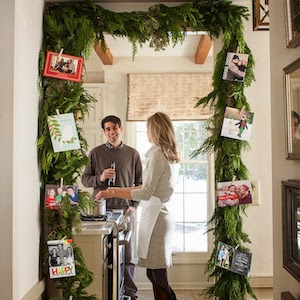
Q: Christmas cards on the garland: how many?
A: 8